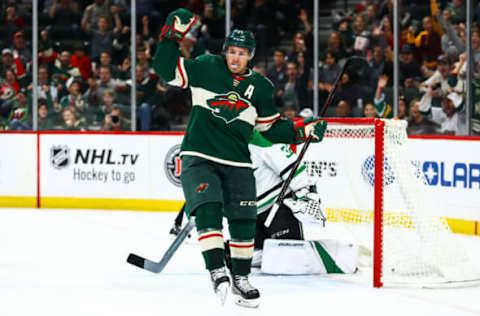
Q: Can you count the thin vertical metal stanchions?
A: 6